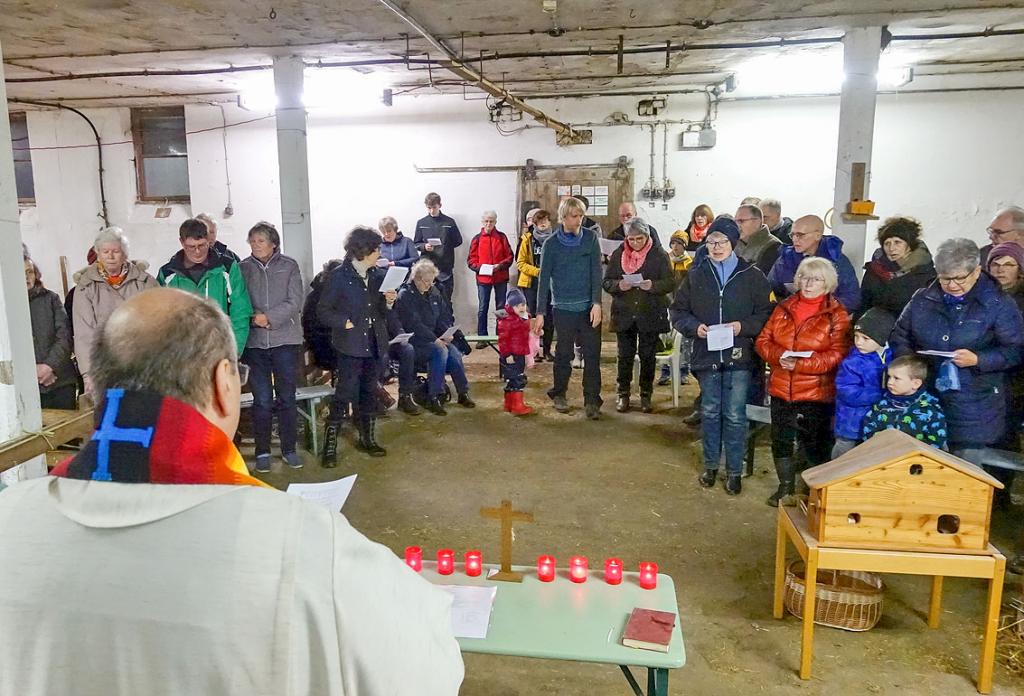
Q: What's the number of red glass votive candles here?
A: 7